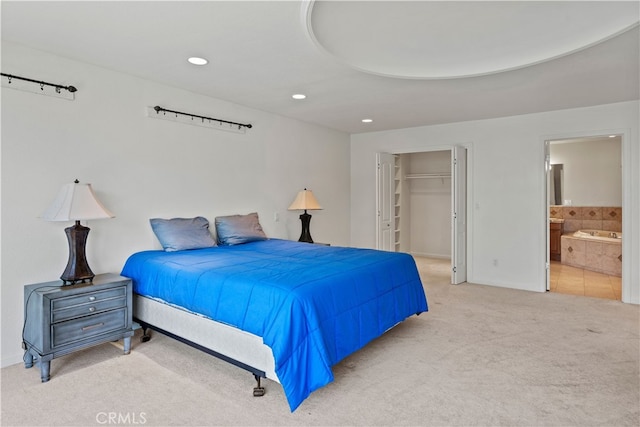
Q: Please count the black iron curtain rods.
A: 2